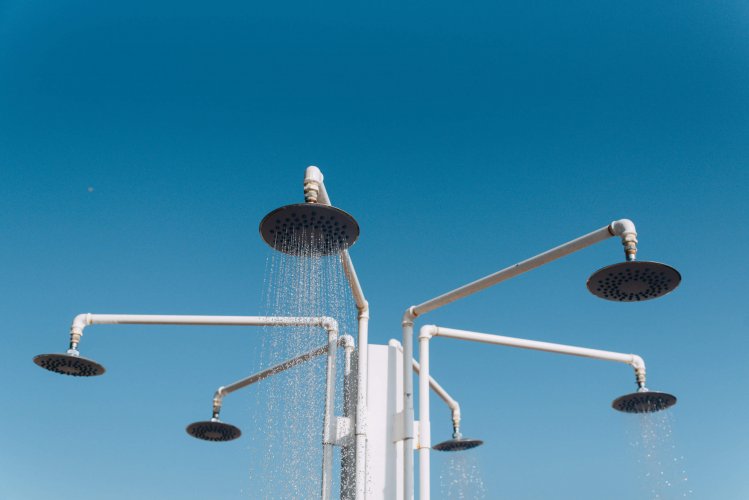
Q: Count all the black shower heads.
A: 6